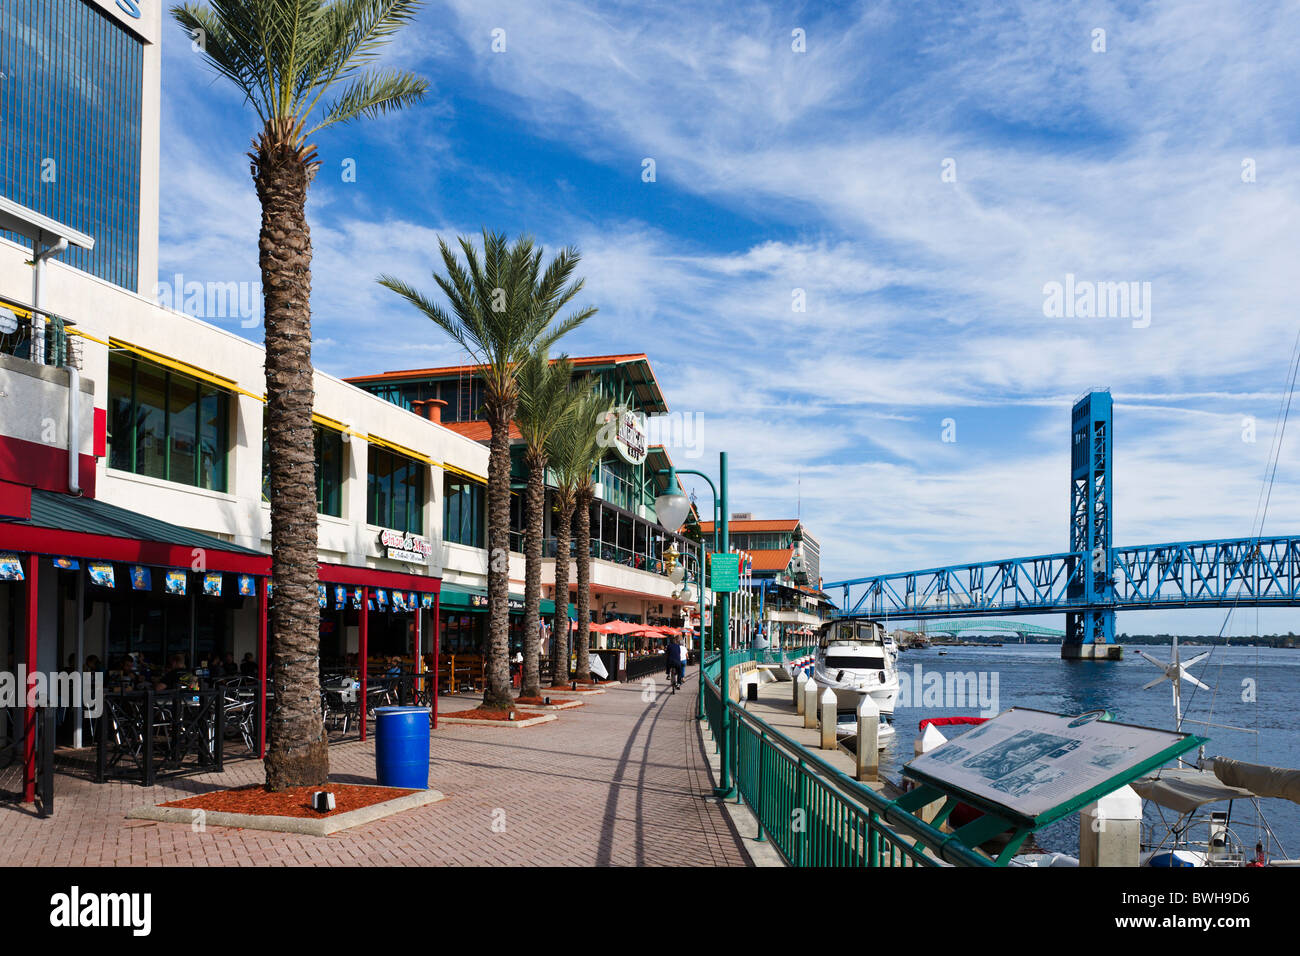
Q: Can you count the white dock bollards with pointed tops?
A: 7